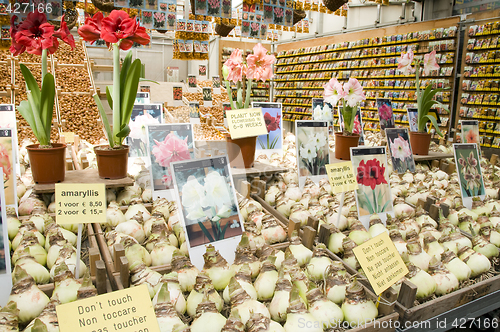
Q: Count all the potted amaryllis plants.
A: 5